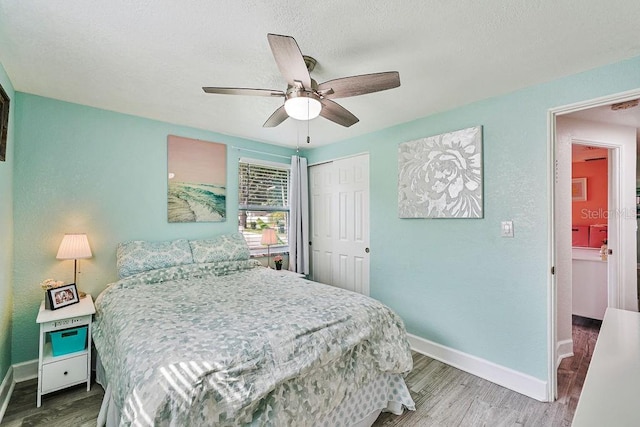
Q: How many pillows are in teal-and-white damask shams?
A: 2